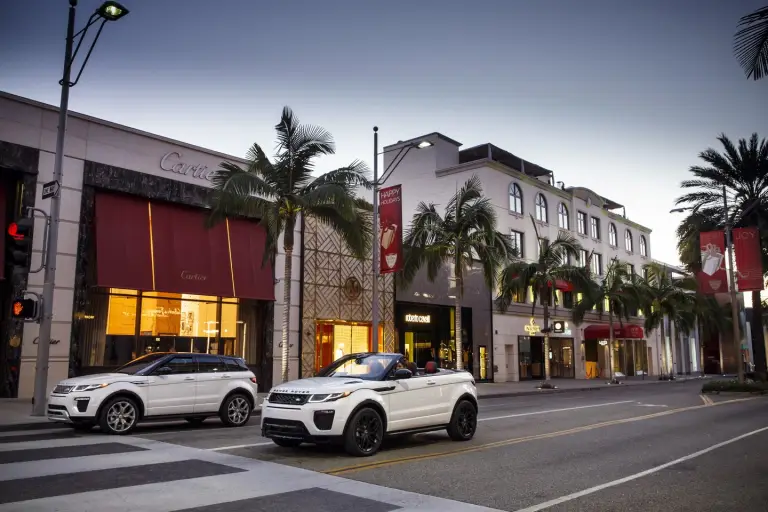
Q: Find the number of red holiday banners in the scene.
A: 3